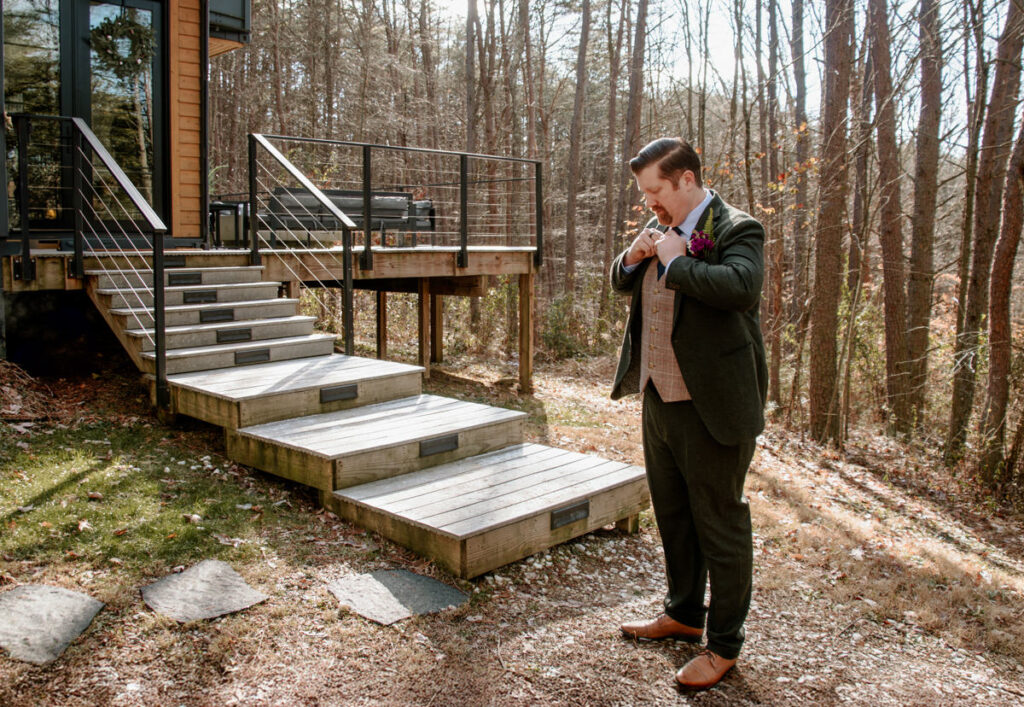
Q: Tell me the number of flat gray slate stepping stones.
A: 3